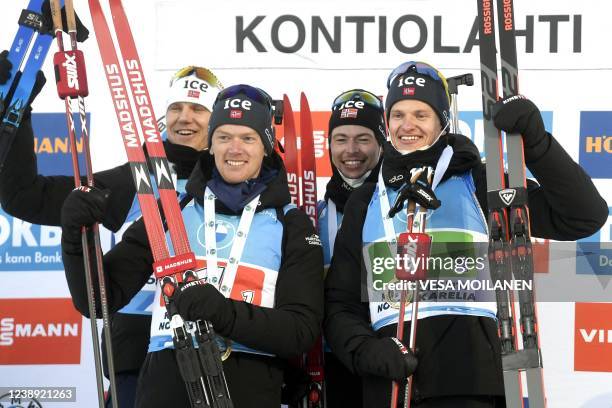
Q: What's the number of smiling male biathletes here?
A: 4